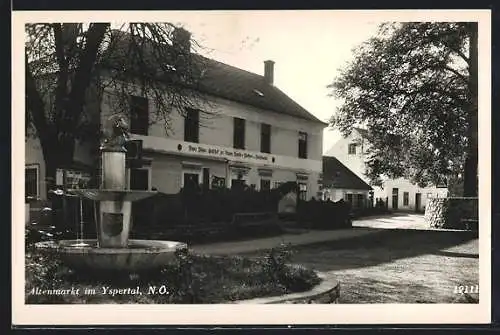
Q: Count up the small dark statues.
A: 1